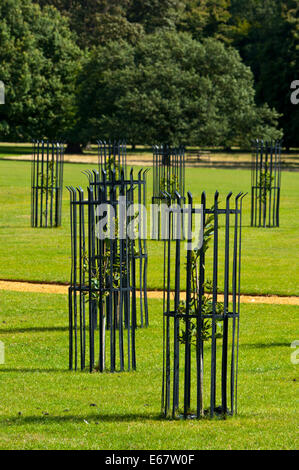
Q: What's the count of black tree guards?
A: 7